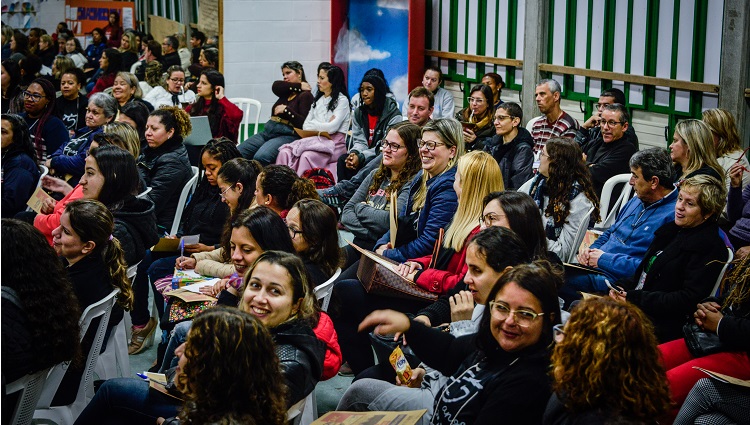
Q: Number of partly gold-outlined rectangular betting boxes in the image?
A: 0